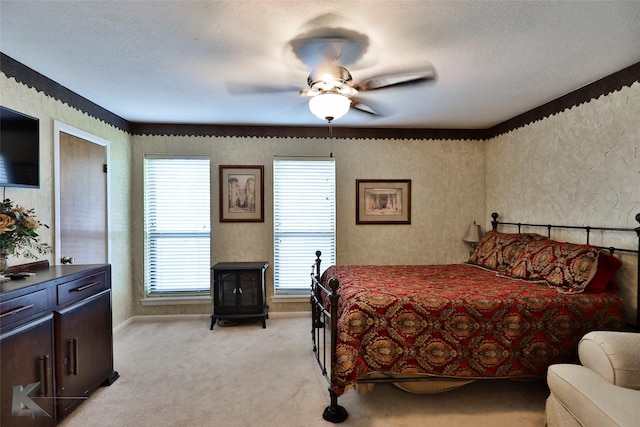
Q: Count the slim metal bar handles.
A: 4